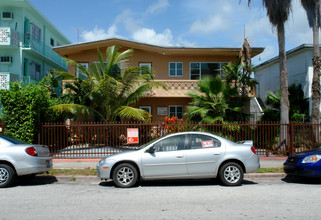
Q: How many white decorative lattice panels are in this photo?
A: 2